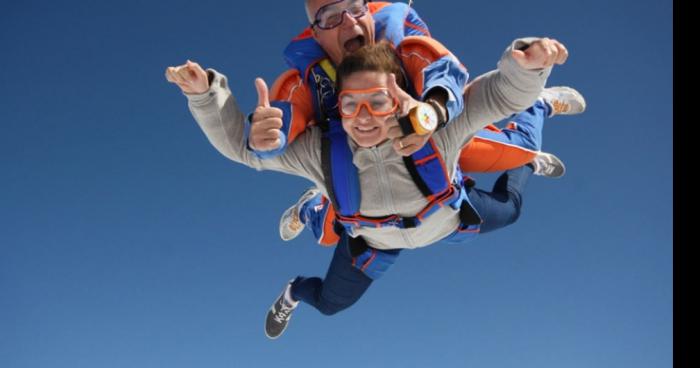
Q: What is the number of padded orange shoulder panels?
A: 2